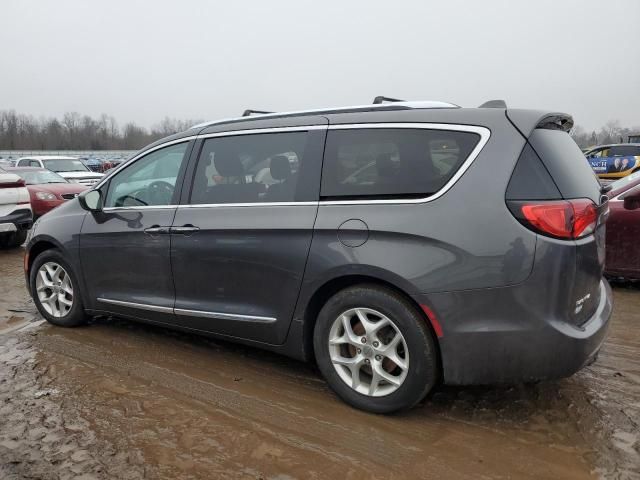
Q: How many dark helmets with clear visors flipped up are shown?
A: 0